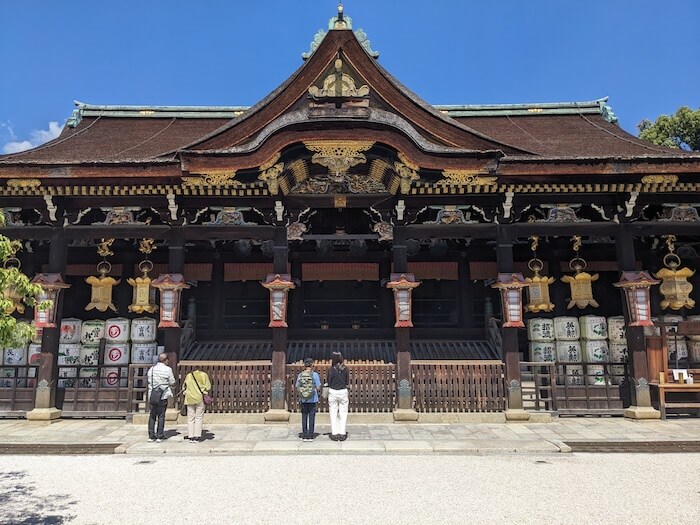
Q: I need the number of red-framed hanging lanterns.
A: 6